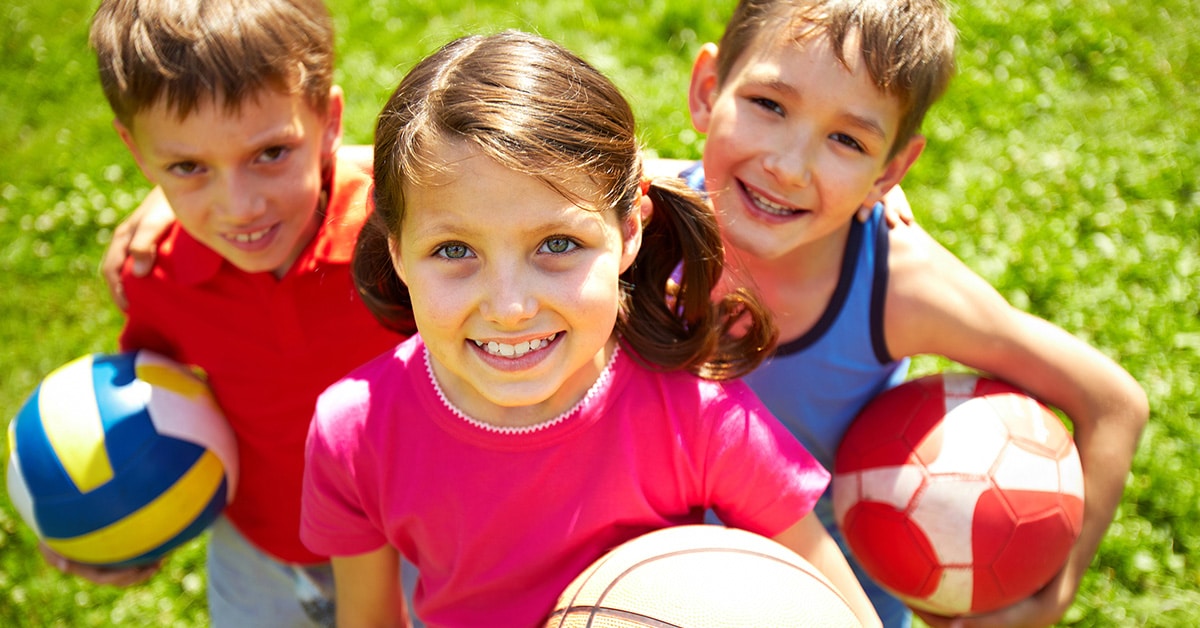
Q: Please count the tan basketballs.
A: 1